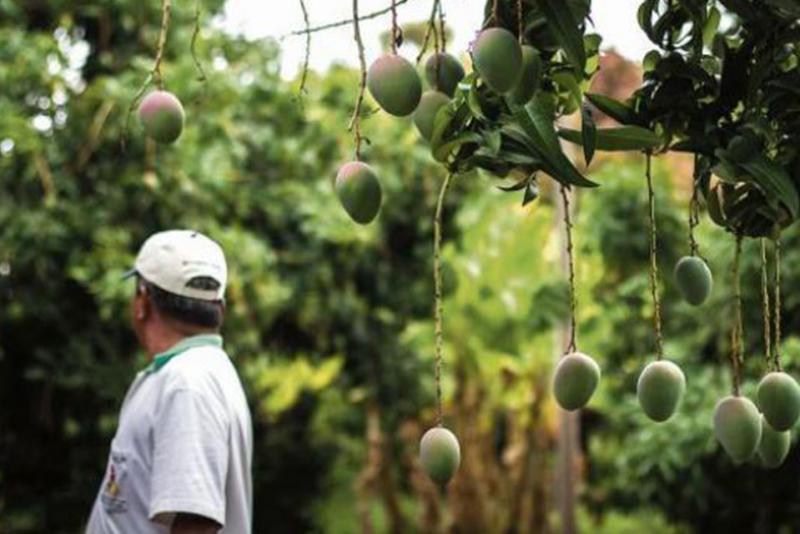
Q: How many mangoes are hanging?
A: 14